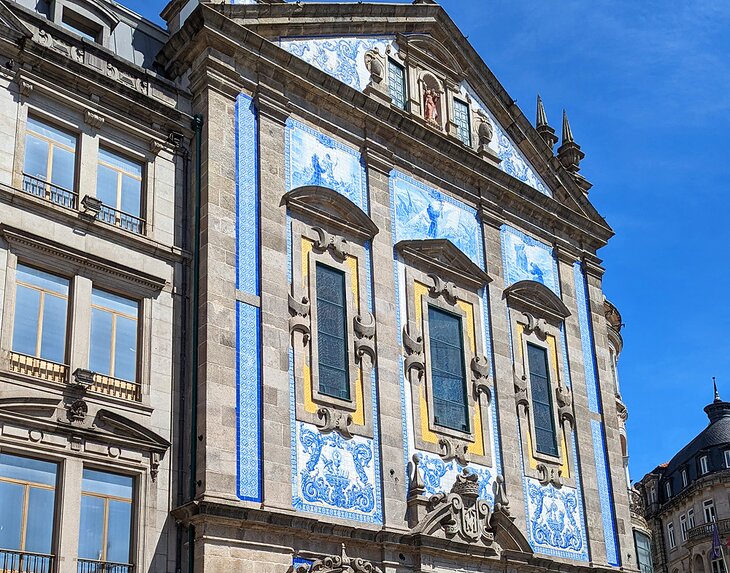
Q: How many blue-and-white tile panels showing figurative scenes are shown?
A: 3